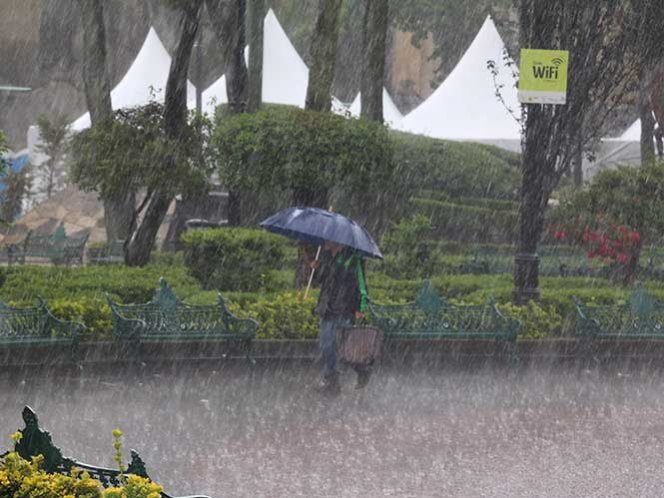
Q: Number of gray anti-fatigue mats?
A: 0